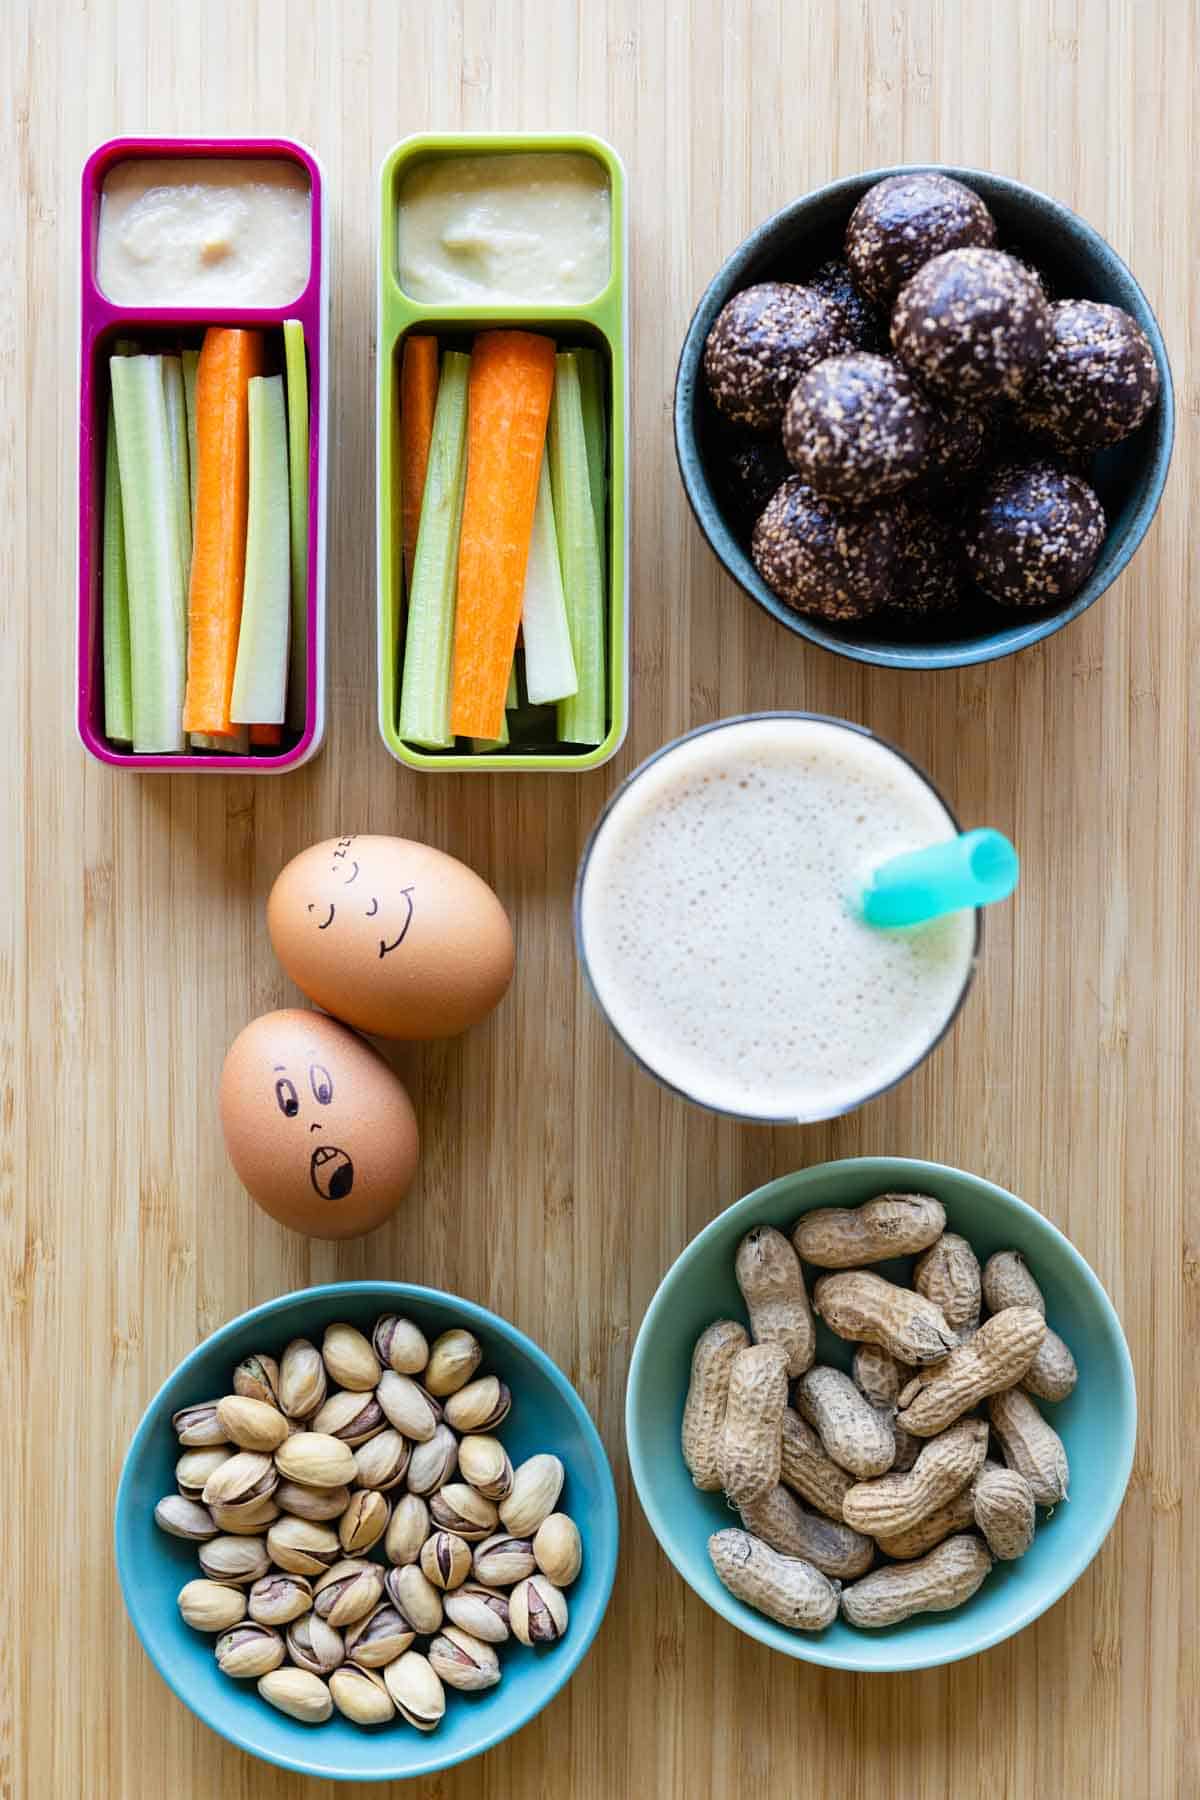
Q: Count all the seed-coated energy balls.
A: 11